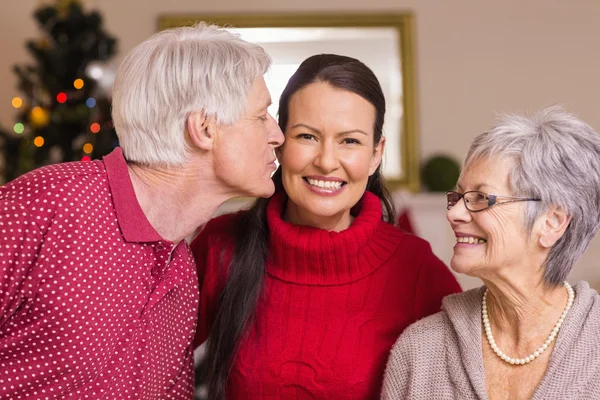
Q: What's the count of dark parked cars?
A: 0